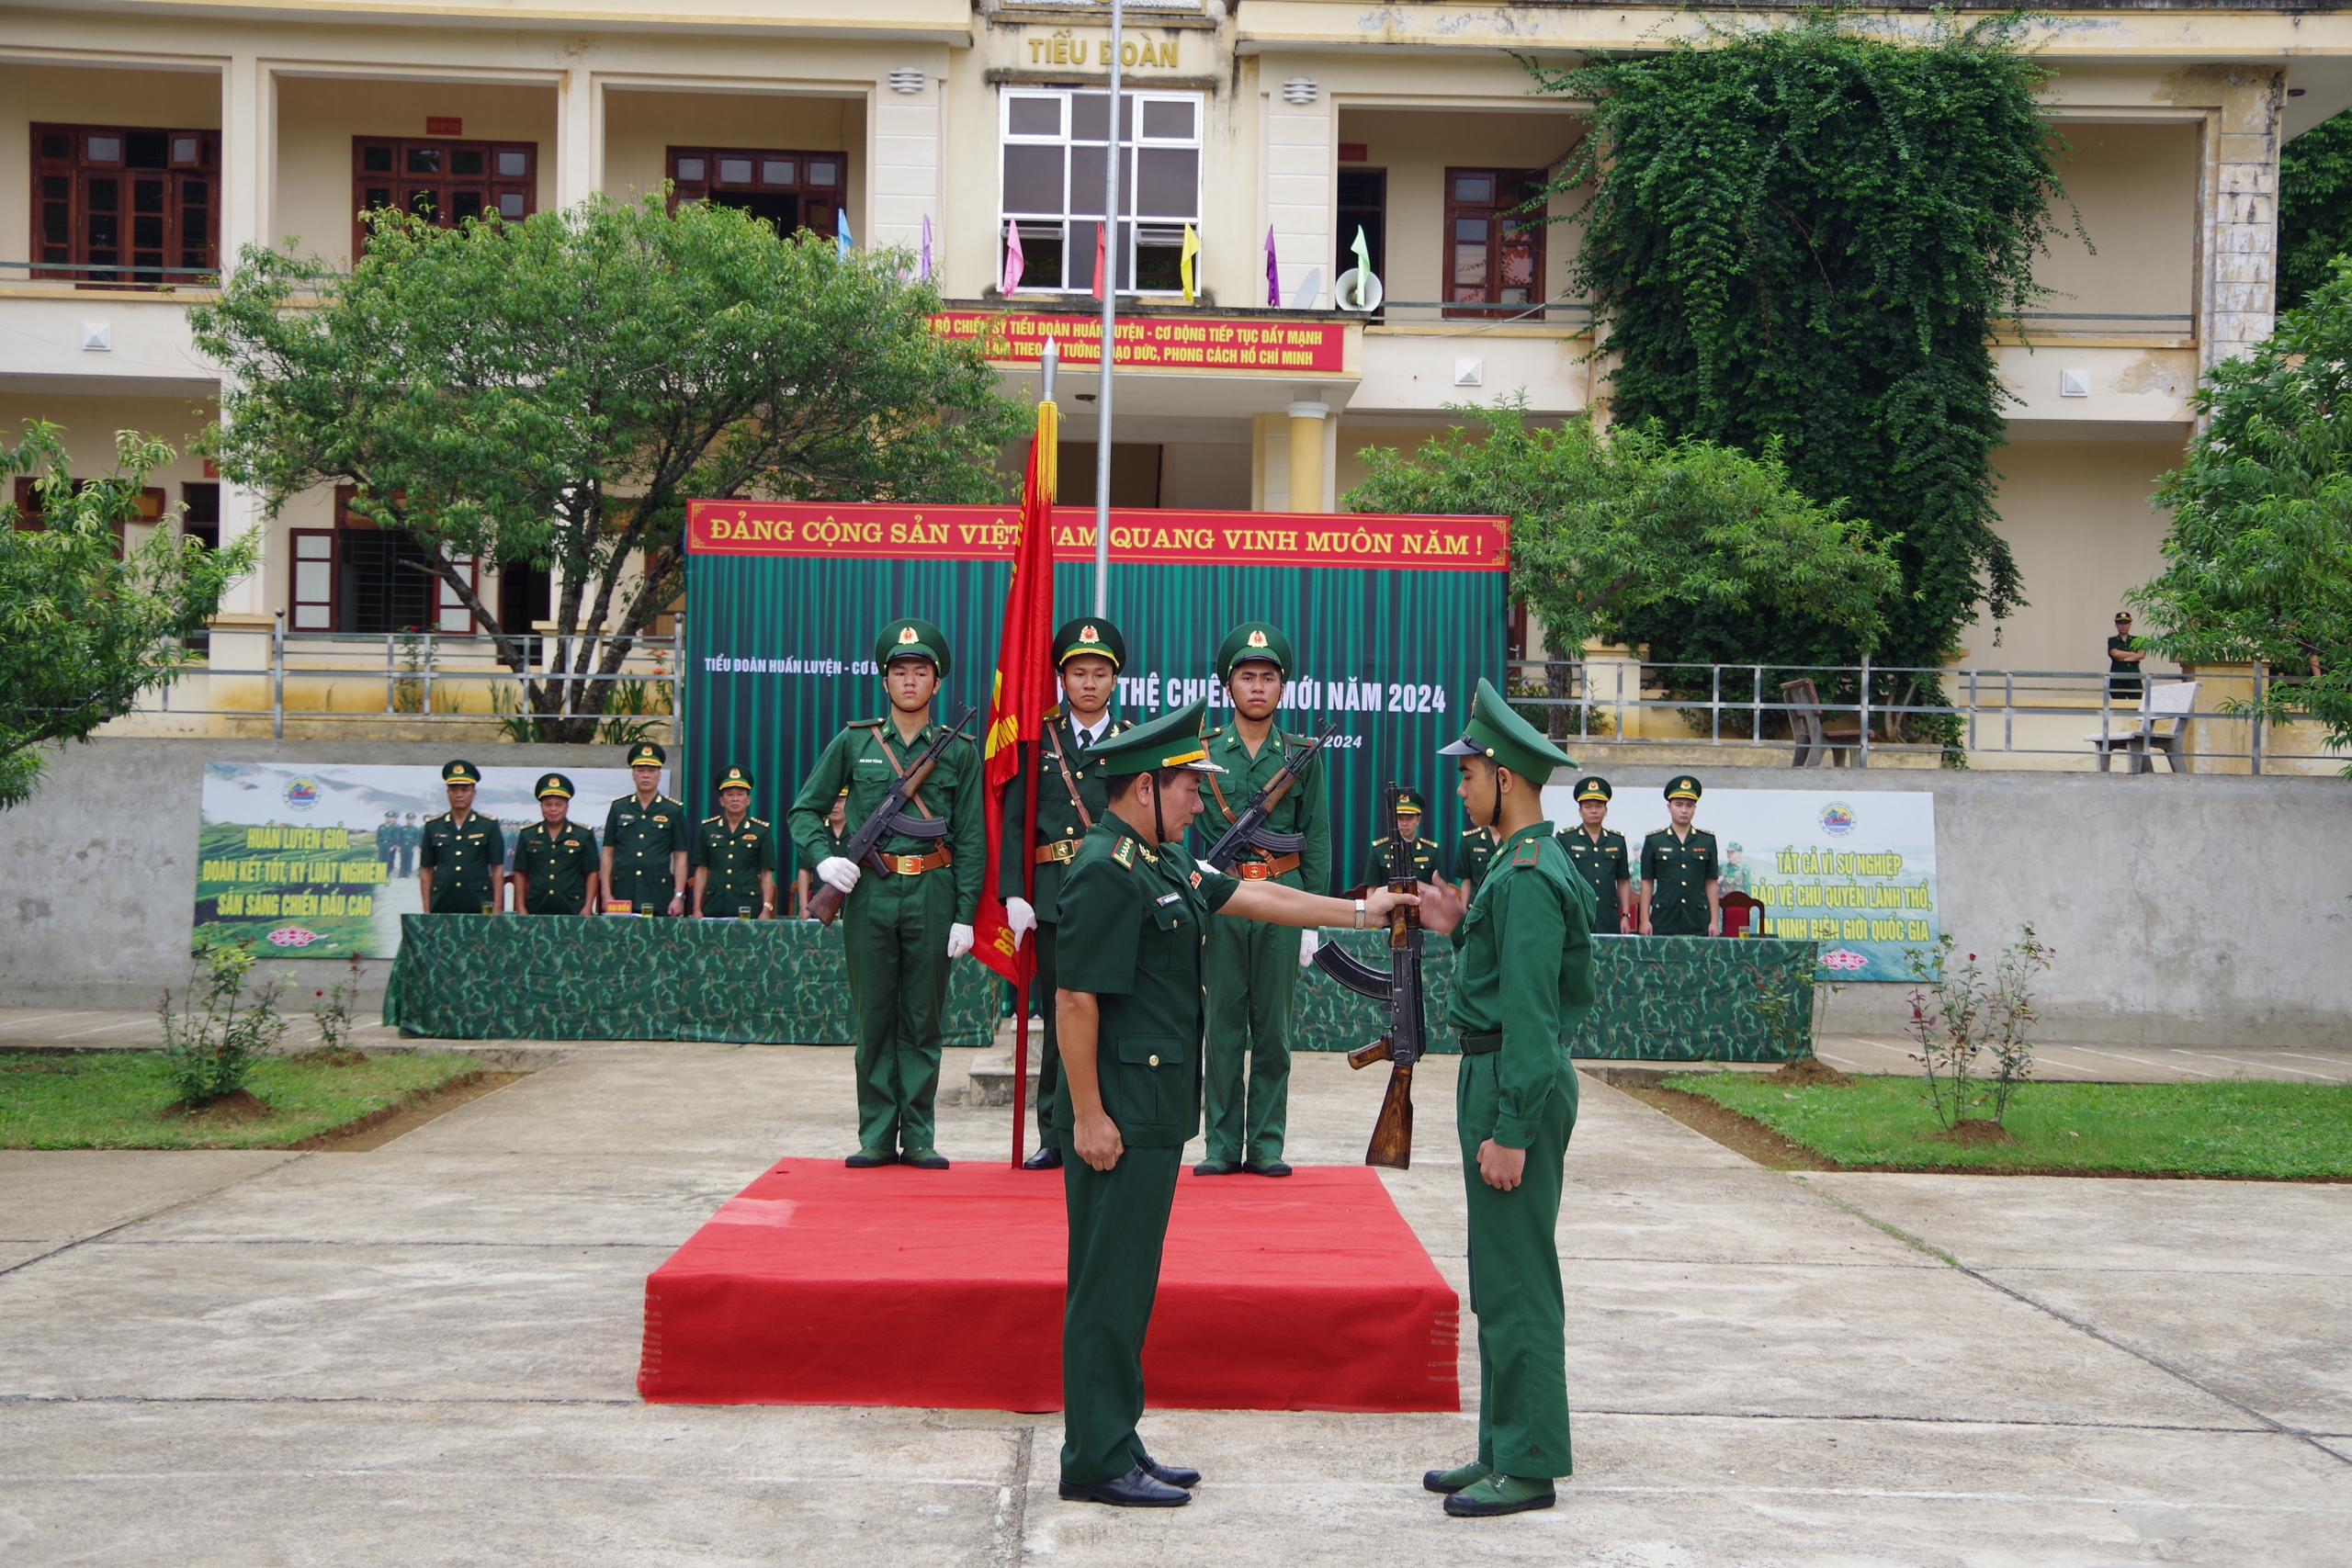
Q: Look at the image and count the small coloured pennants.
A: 7